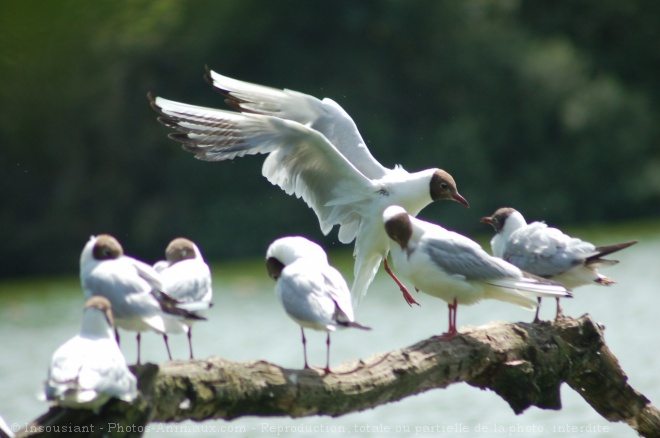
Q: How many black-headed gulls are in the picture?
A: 7